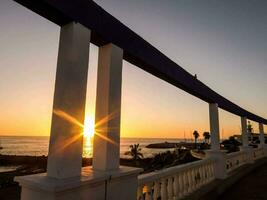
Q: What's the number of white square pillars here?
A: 5